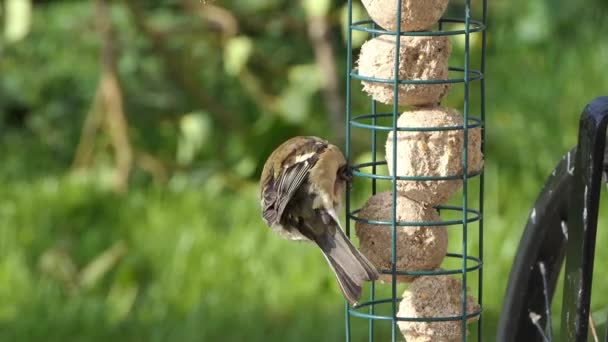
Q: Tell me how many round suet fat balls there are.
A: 5